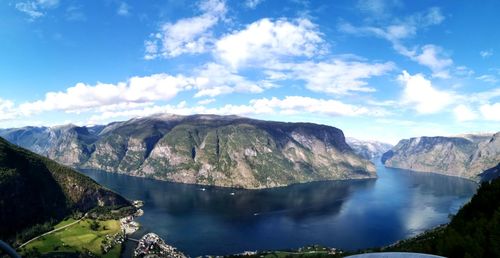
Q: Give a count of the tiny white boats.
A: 3